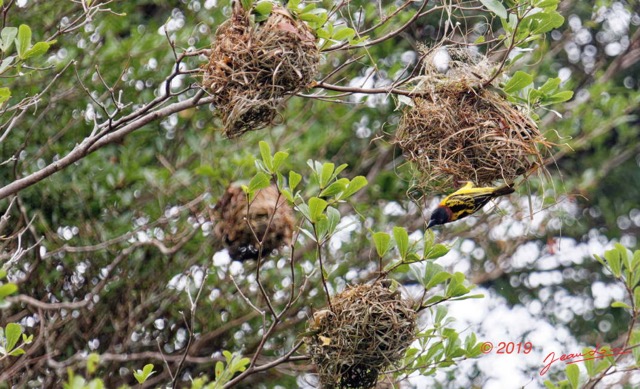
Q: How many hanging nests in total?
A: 4